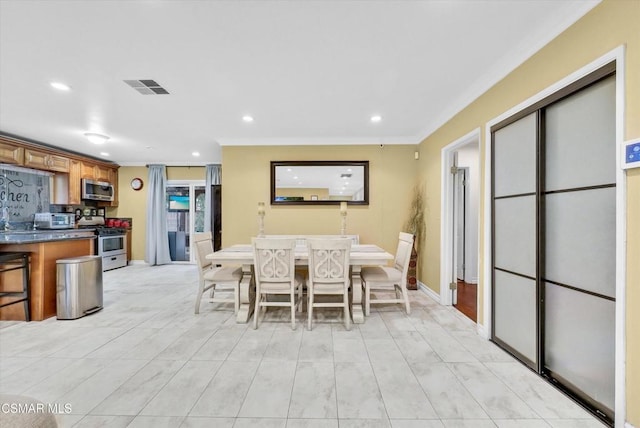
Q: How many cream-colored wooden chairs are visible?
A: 4